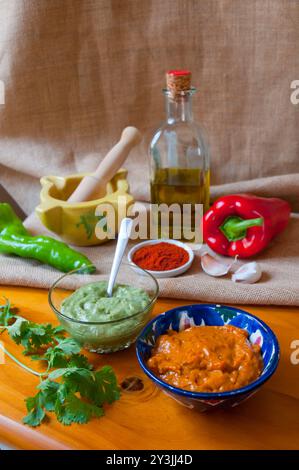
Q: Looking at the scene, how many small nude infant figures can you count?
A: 0